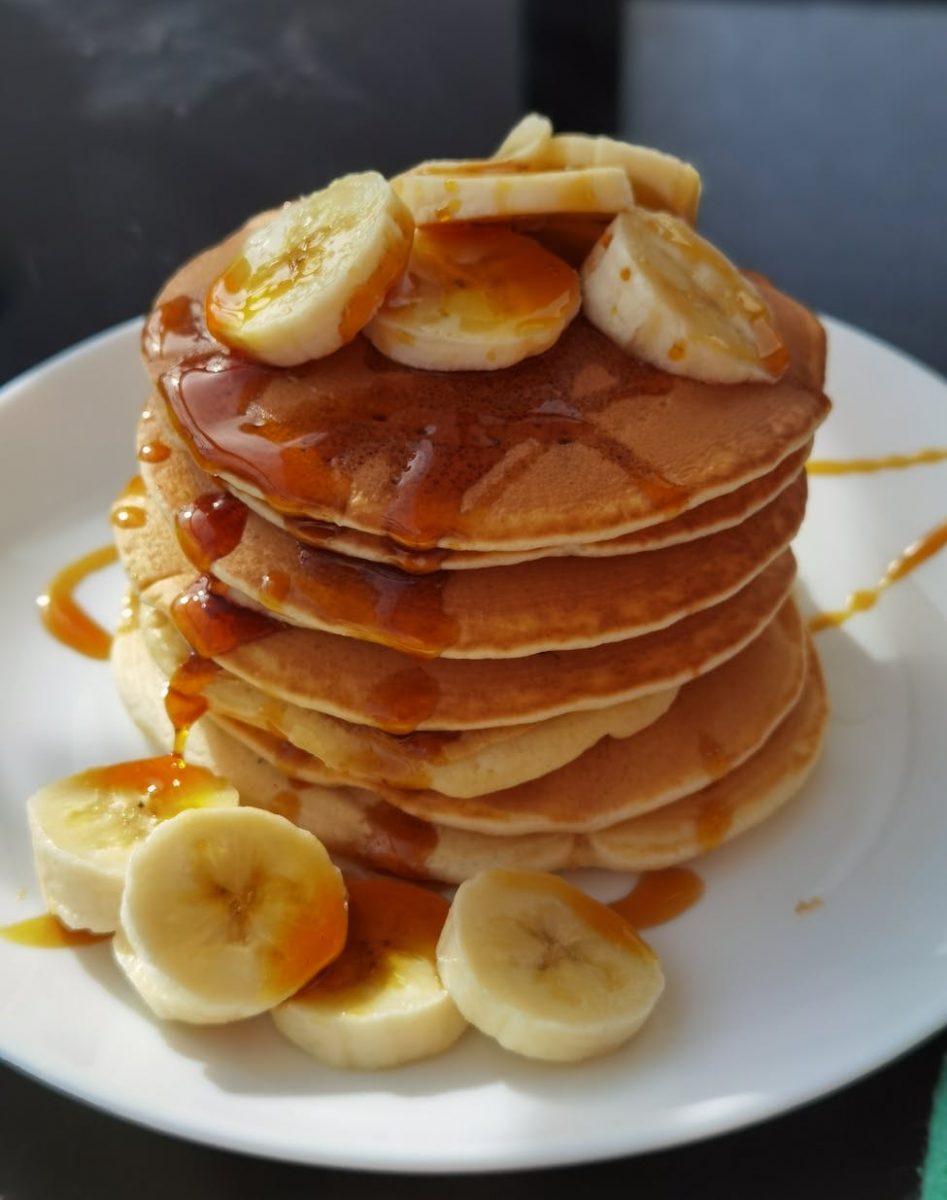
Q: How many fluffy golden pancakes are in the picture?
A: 7